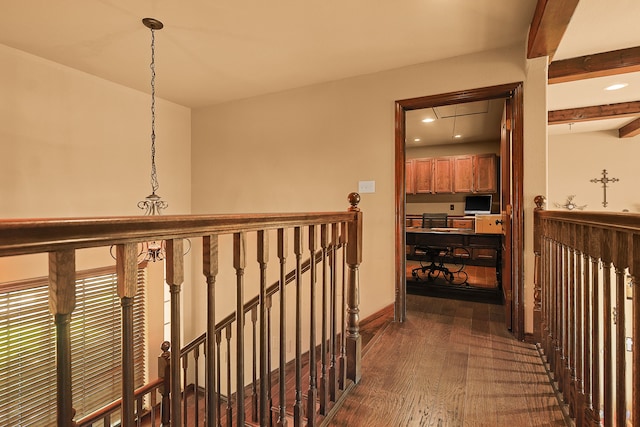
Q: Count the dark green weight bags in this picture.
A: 0